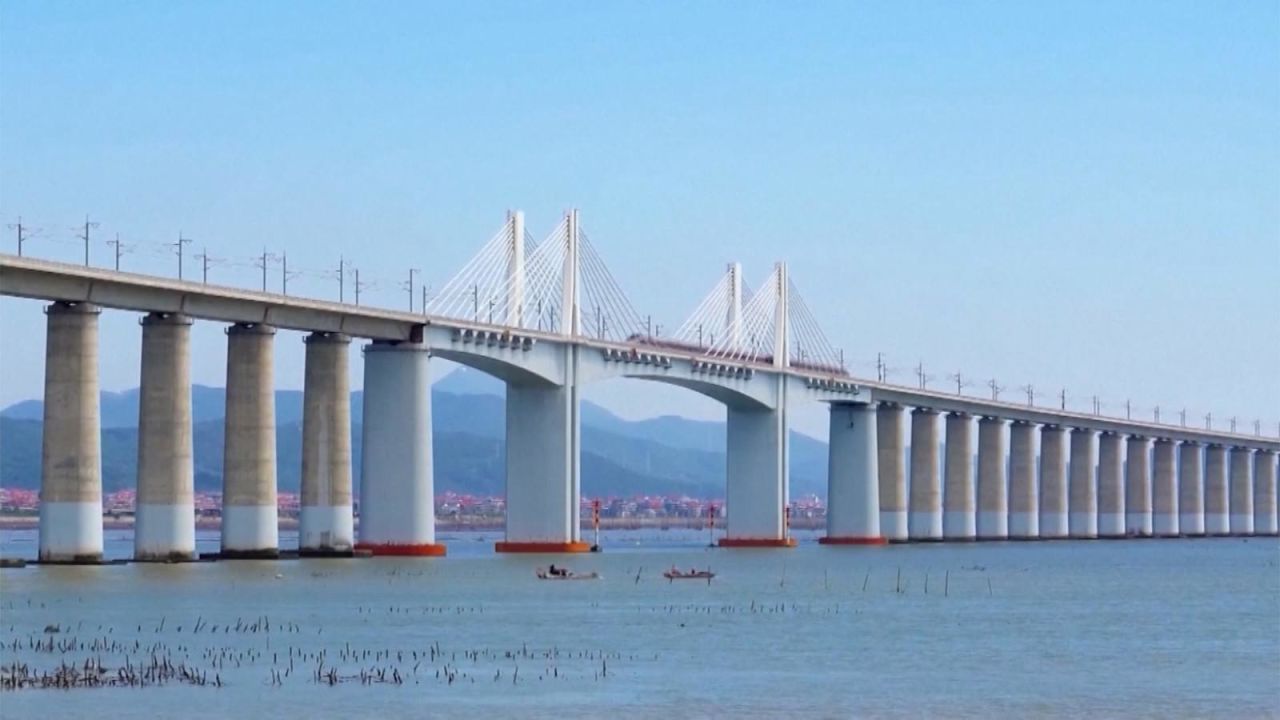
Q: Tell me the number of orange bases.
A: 4